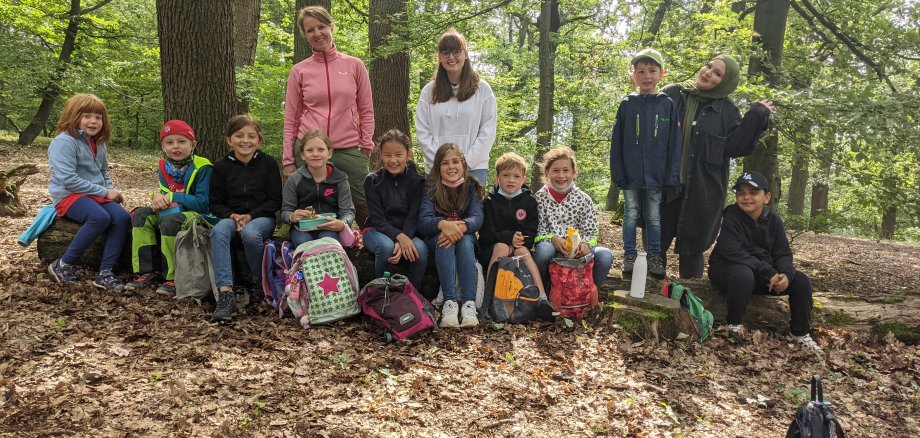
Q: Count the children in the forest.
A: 10